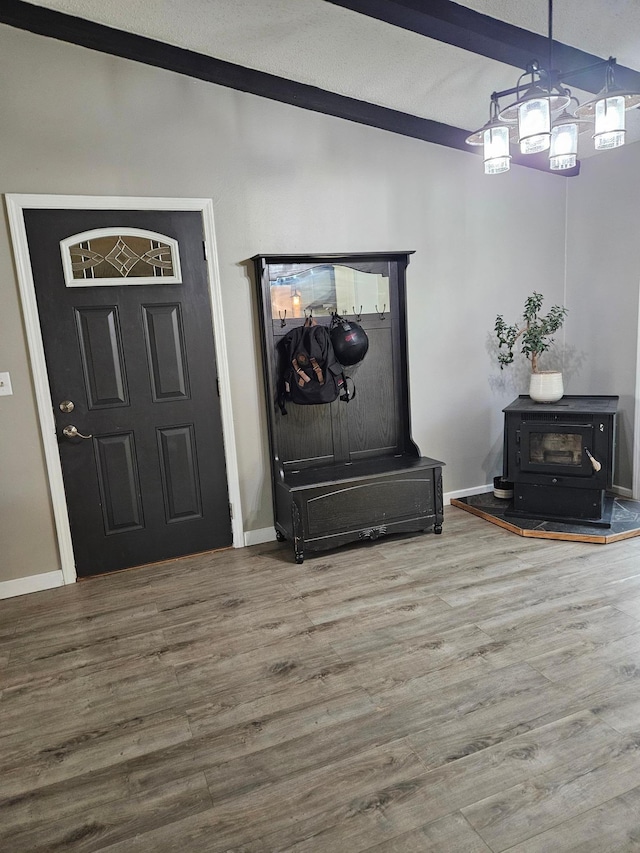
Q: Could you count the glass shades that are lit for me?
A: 4